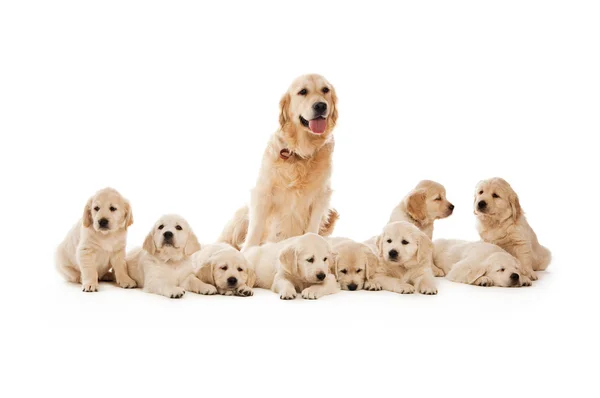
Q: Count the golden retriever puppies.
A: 9